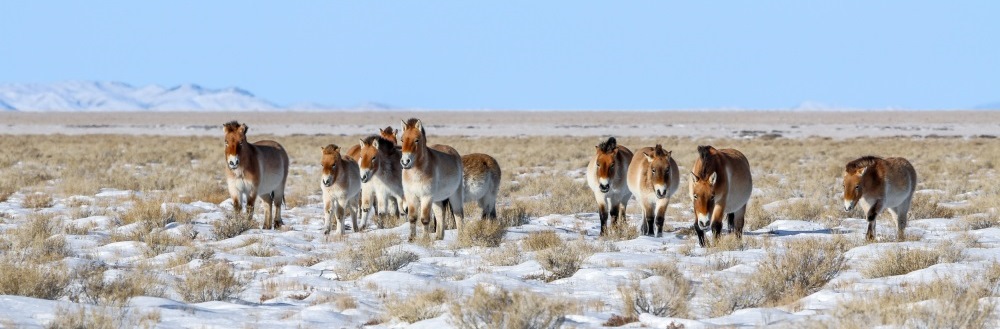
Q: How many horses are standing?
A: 10